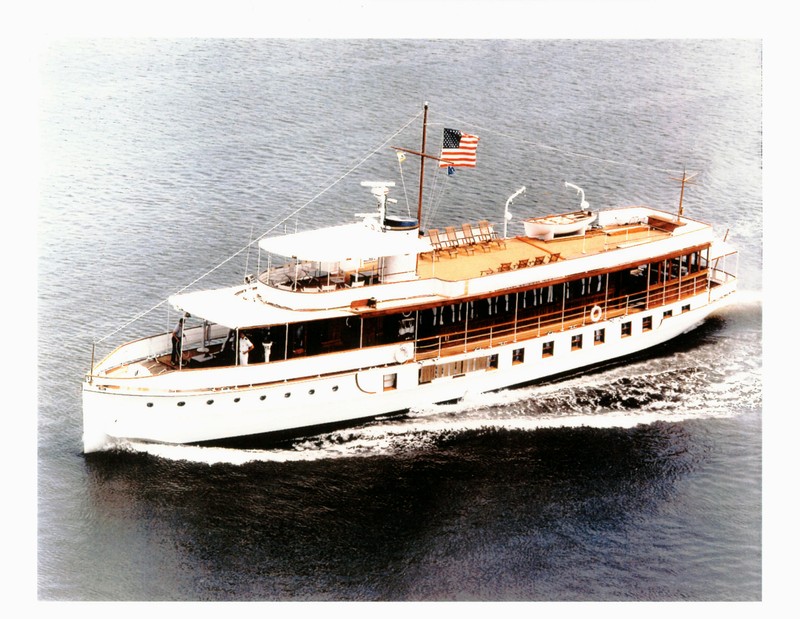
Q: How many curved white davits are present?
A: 2